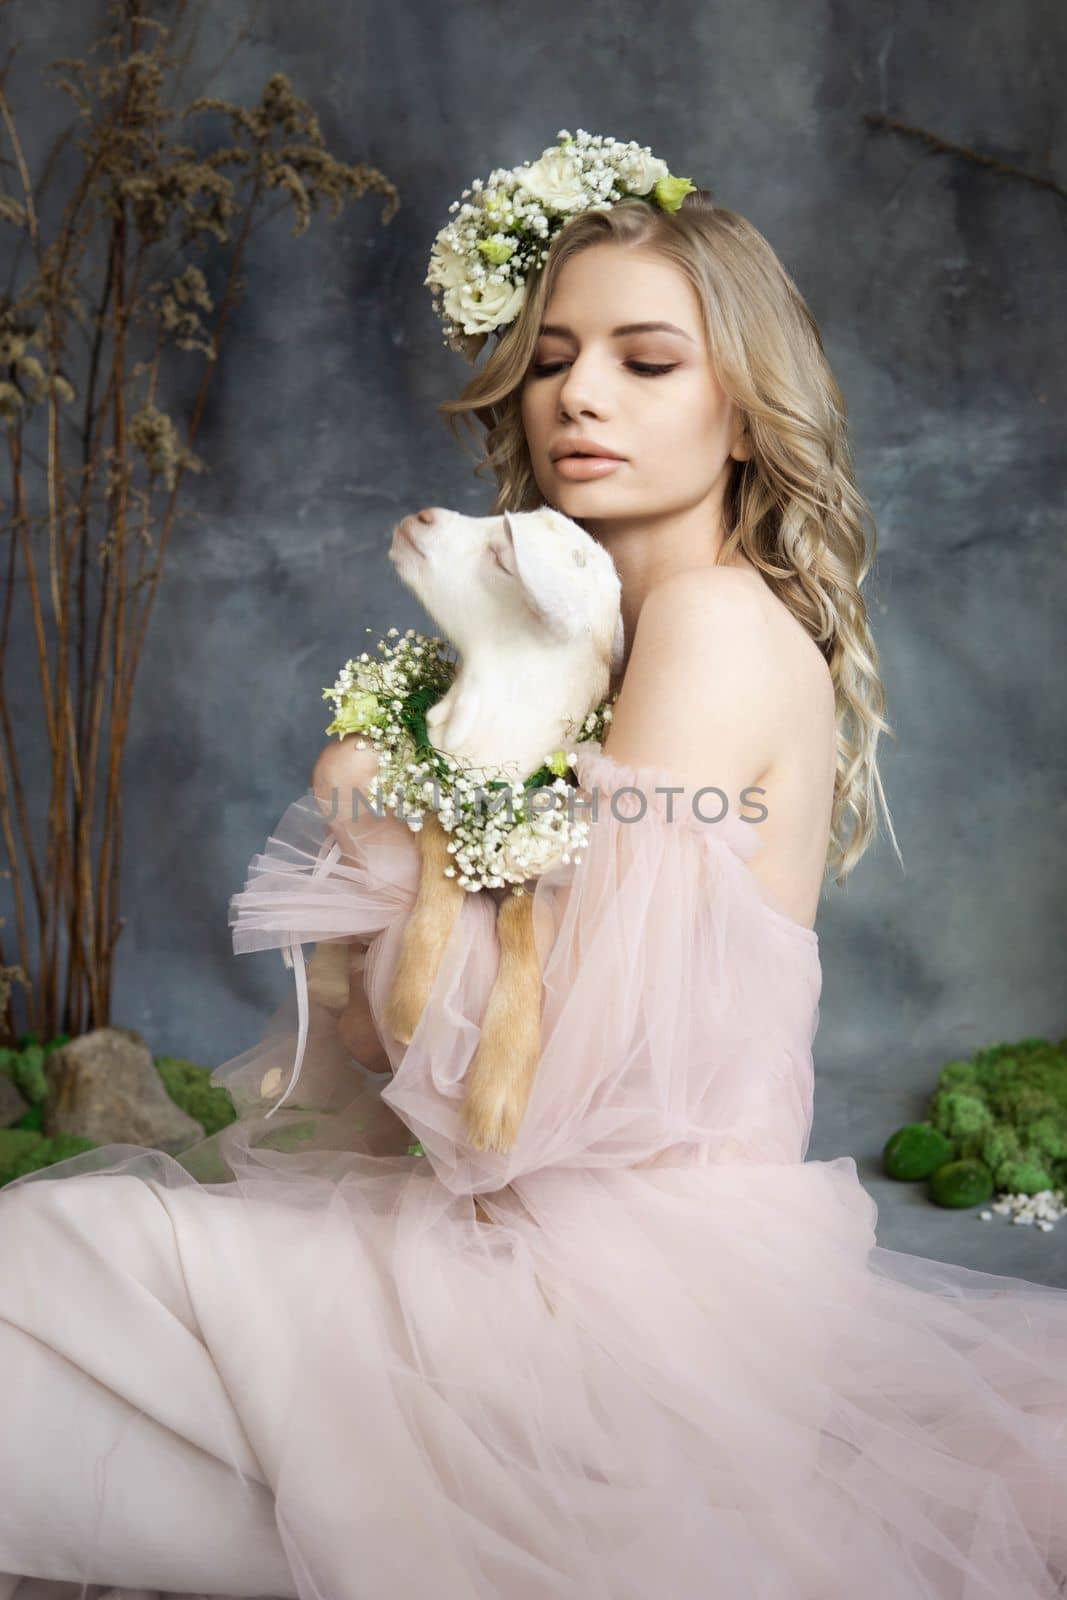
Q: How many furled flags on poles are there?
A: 0